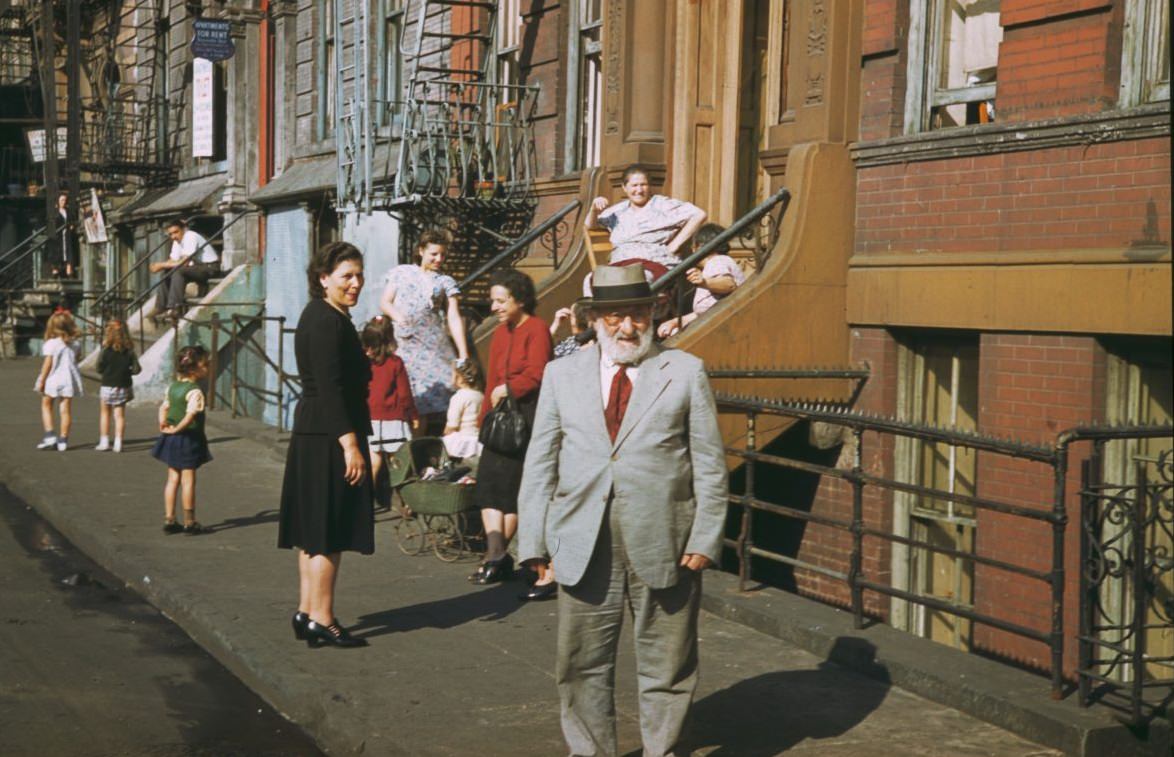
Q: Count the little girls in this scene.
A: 5